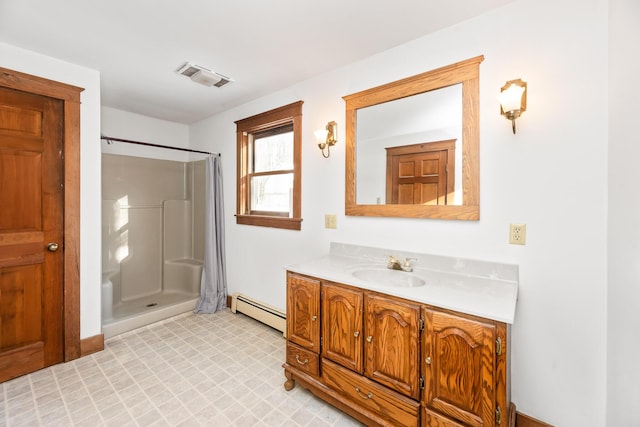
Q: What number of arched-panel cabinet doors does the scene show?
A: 4